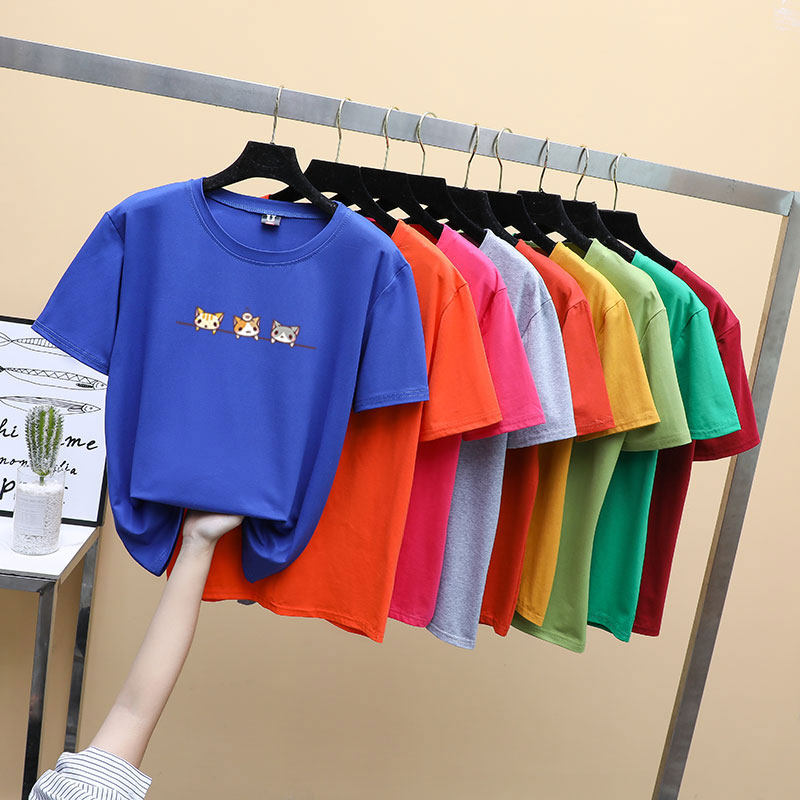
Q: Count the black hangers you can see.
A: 9